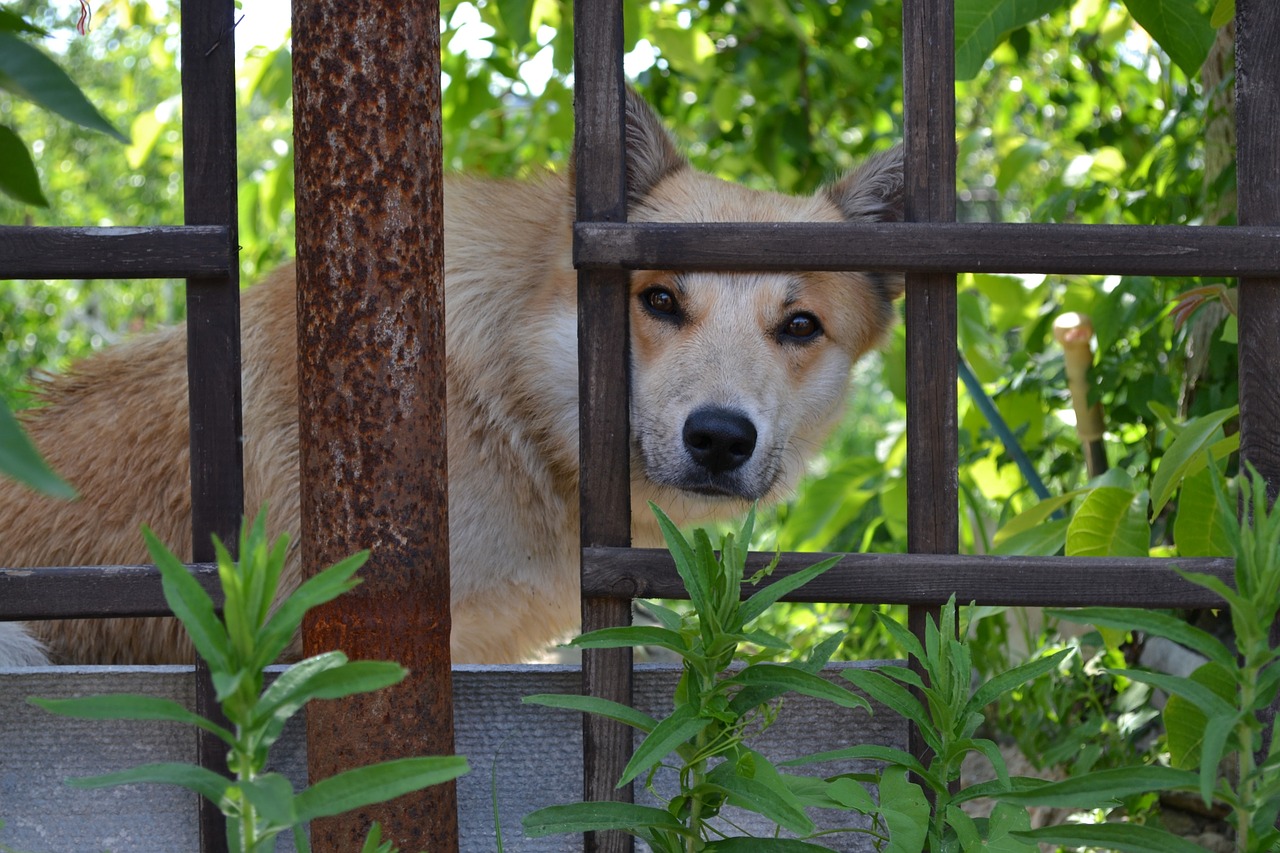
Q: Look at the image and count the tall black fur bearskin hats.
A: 0